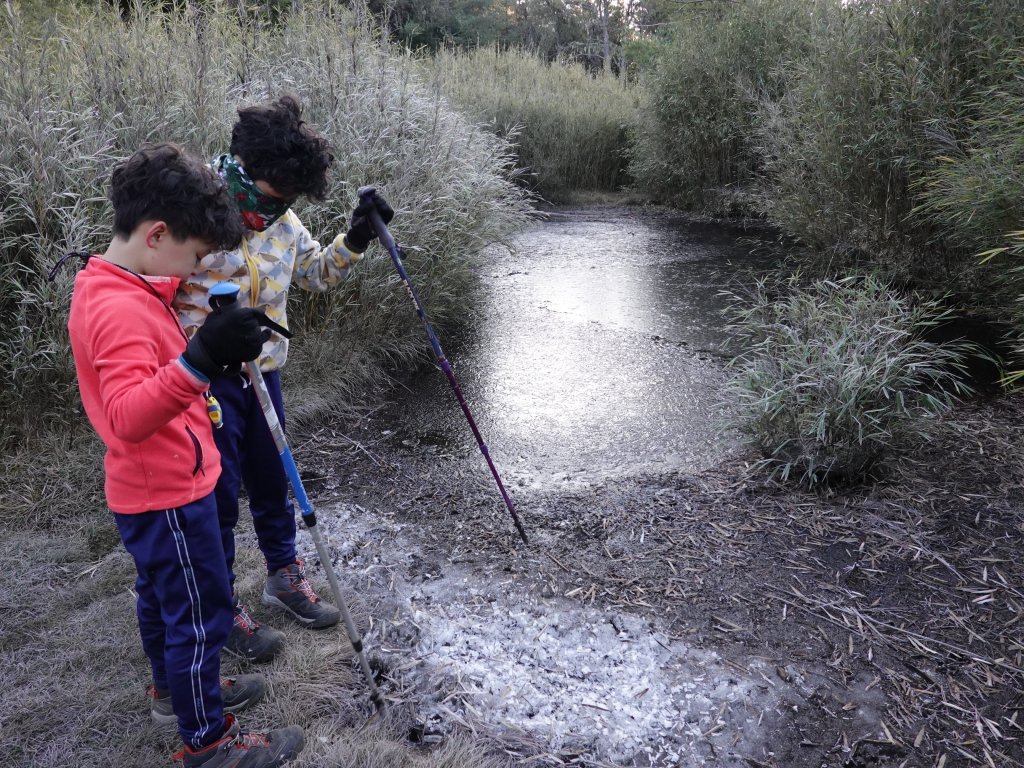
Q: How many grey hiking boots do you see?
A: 4